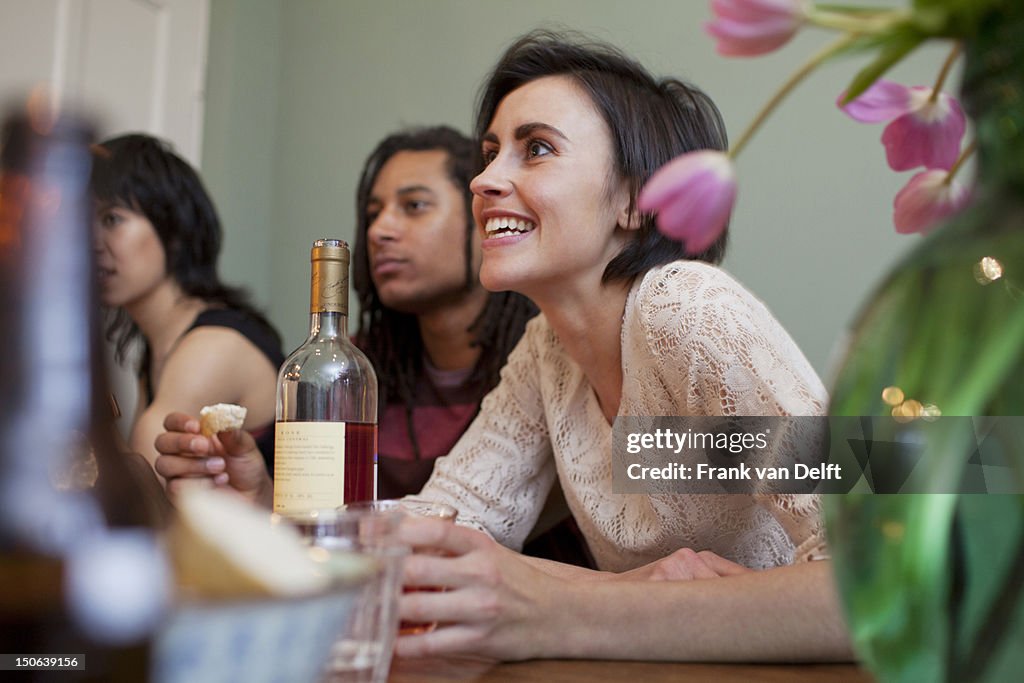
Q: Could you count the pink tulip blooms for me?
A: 4